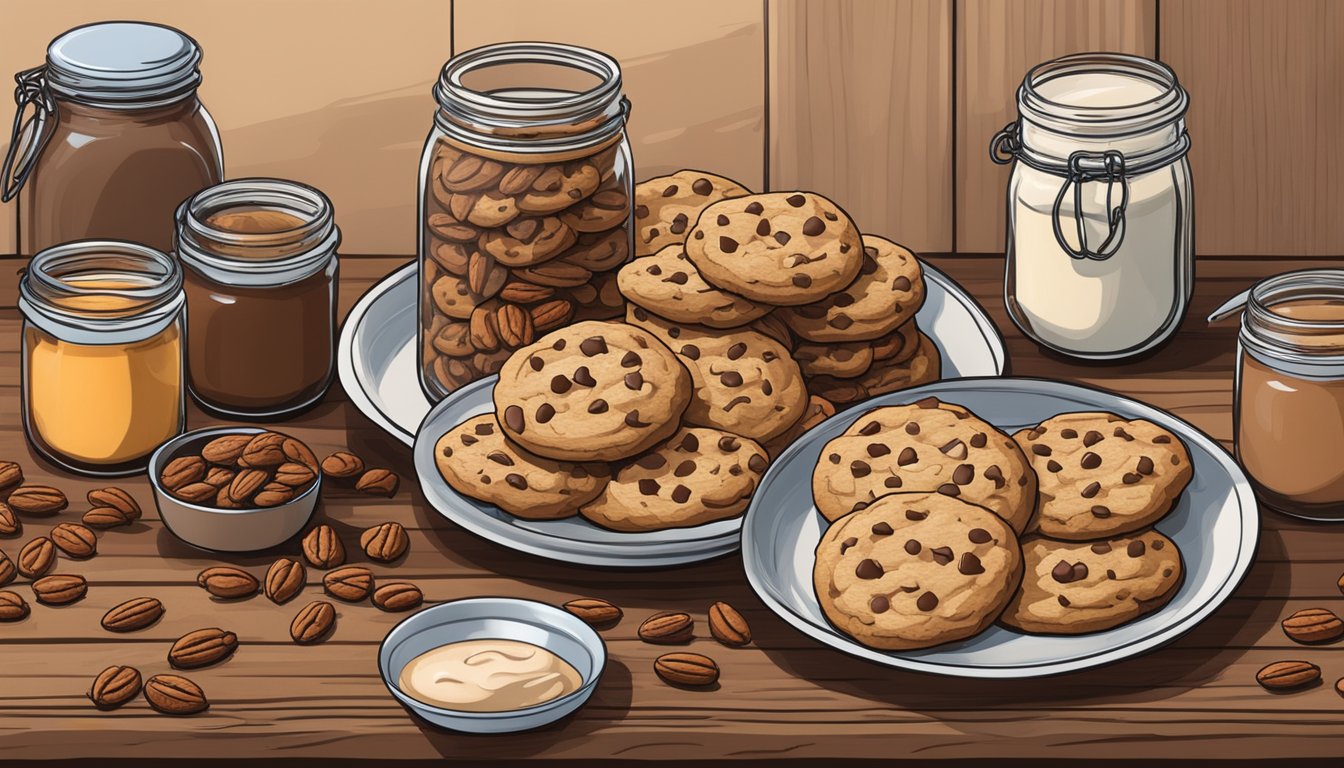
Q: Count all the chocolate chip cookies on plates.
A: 12